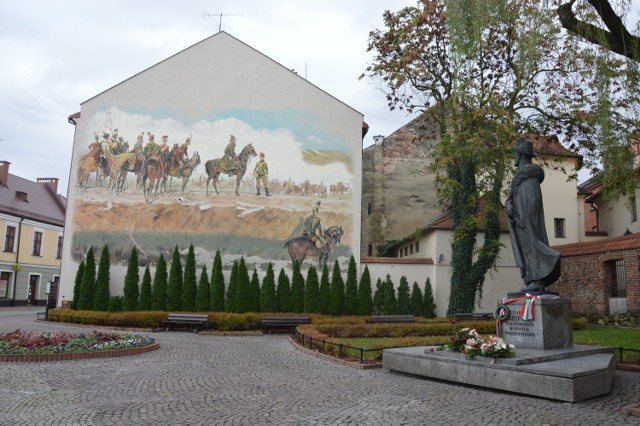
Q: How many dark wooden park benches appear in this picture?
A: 4